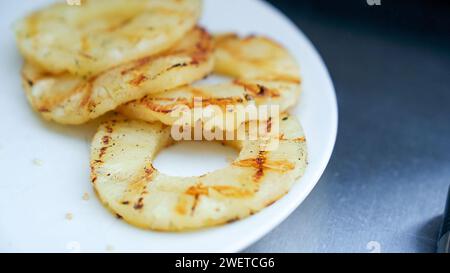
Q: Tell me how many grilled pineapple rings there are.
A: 4